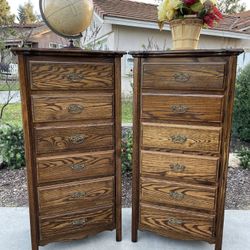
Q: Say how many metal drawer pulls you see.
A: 12